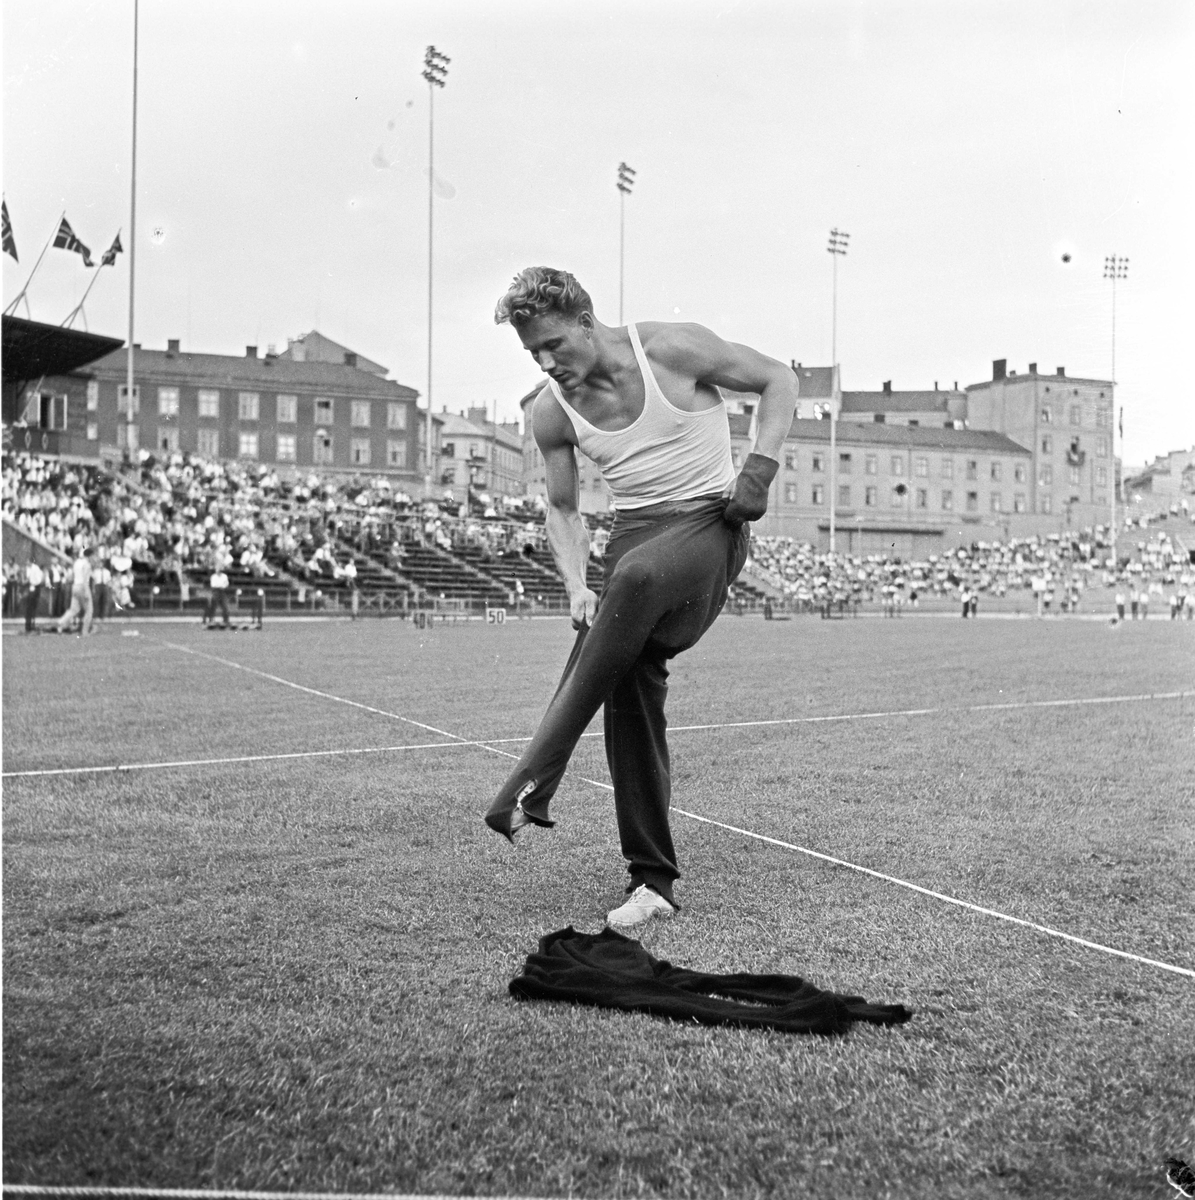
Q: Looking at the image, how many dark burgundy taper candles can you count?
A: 0